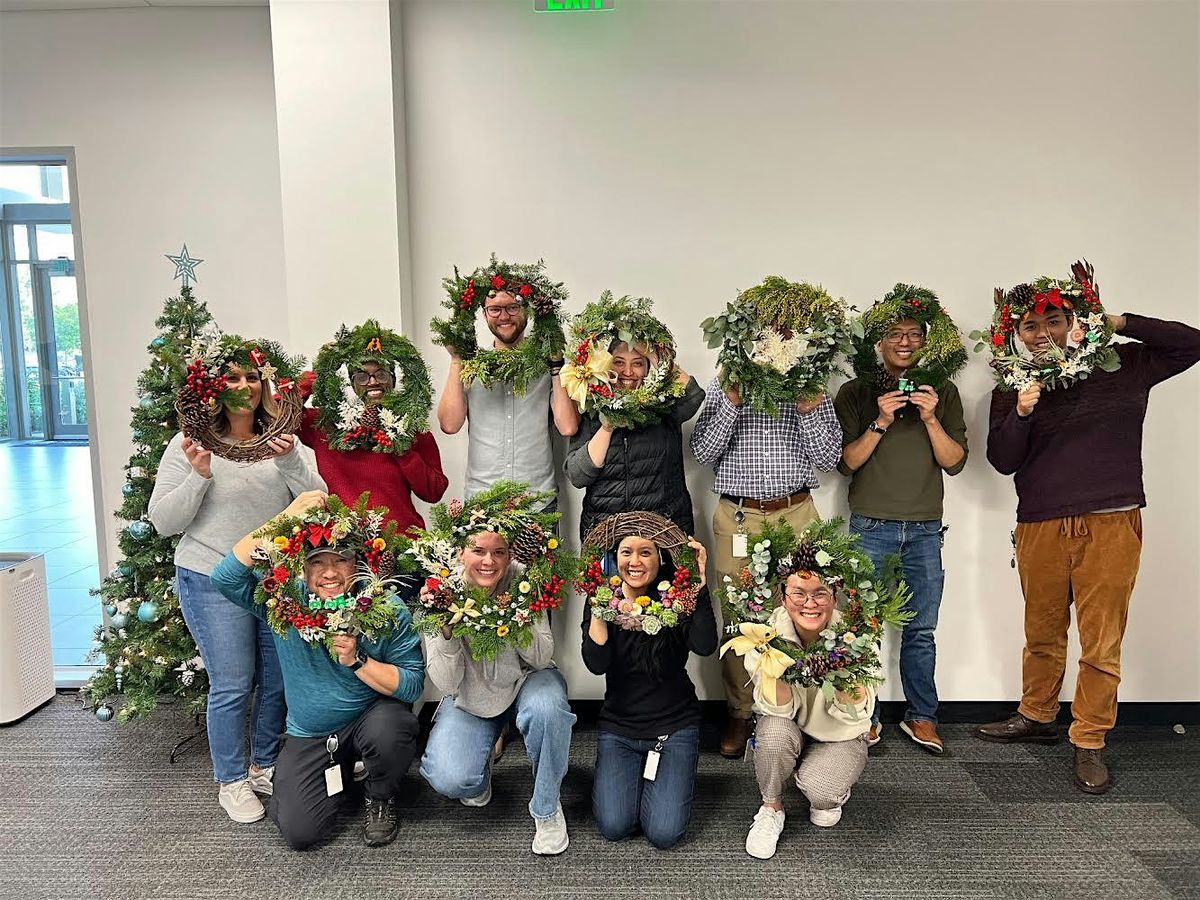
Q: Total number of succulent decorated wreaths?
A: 1